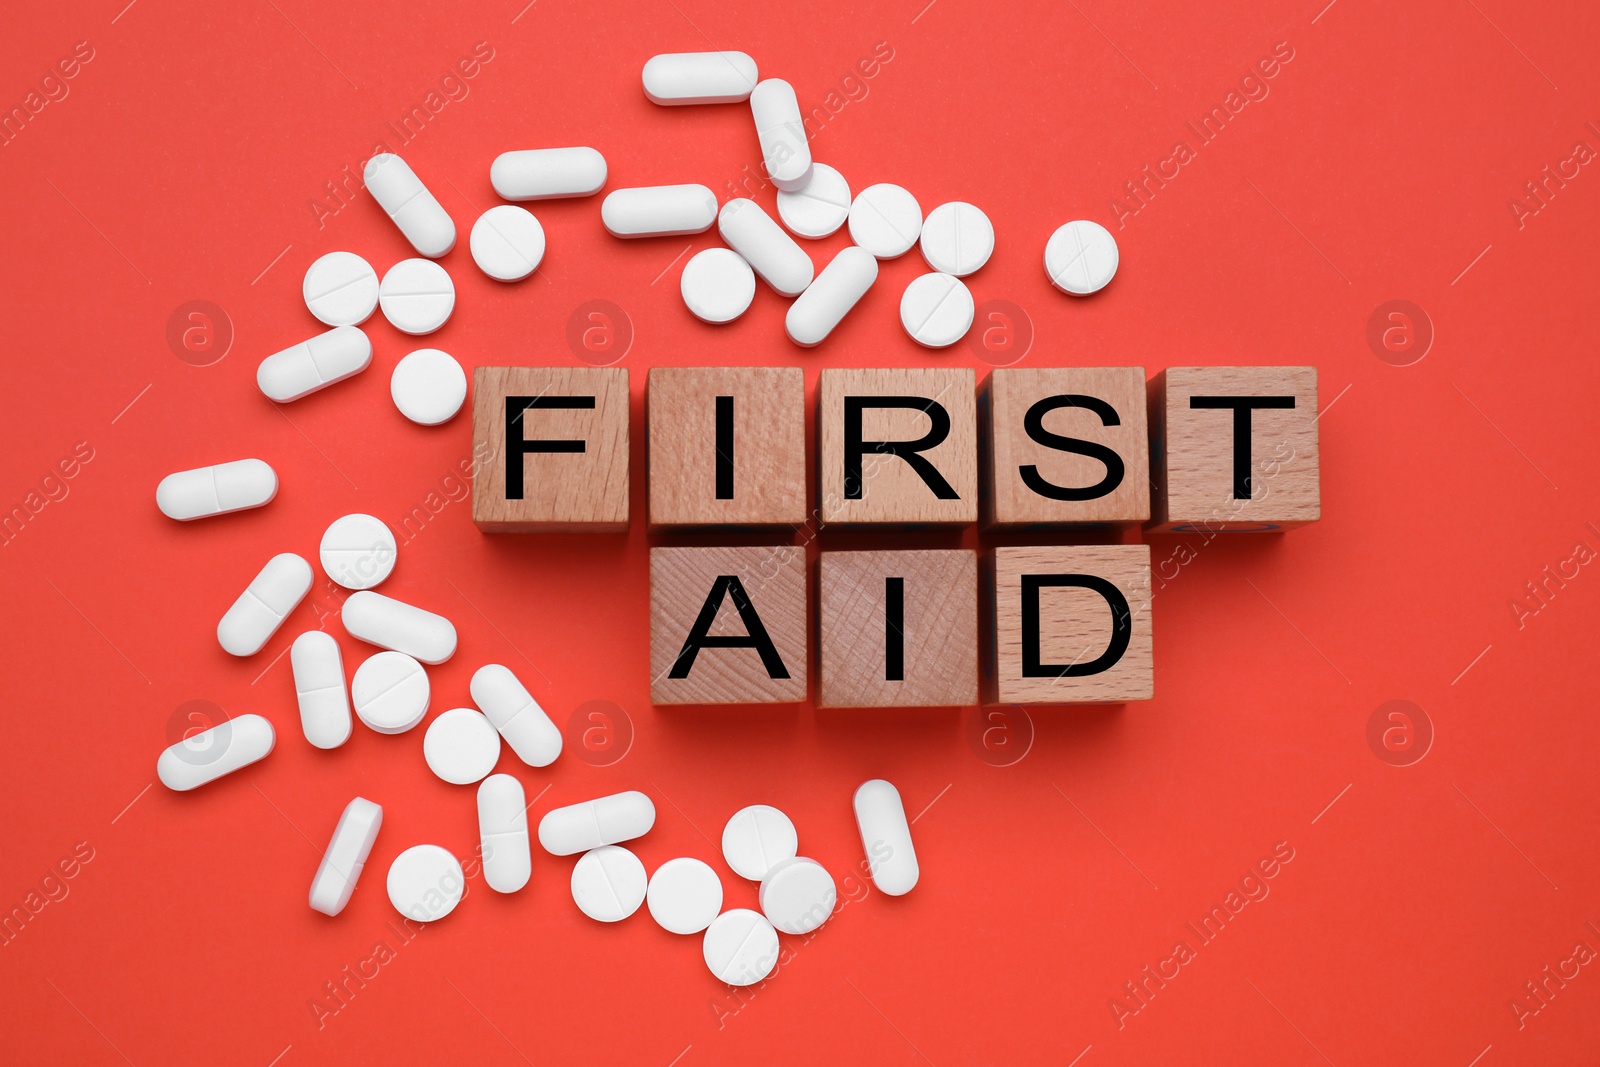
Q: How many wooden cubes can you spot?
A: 8